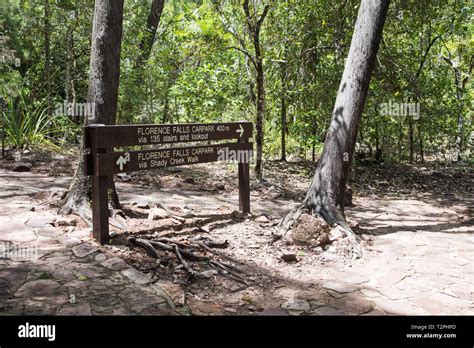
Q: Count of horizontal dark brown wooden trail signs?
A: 2